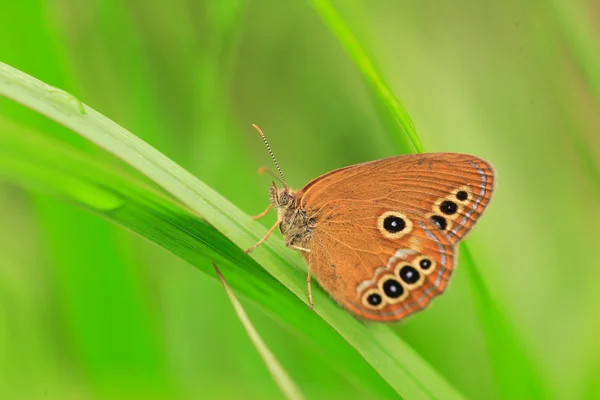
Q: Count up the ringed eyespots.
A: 8